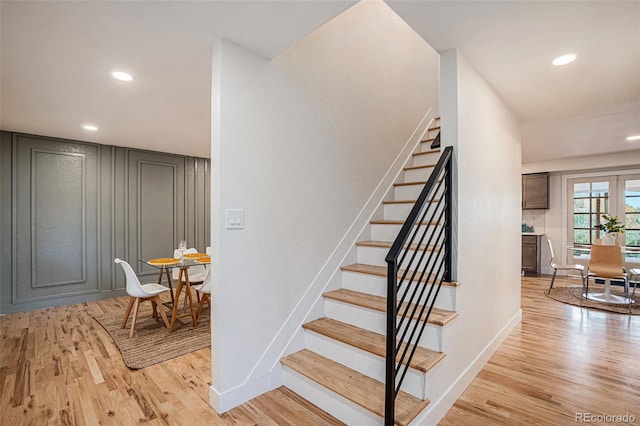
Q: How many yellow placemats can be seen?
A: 3